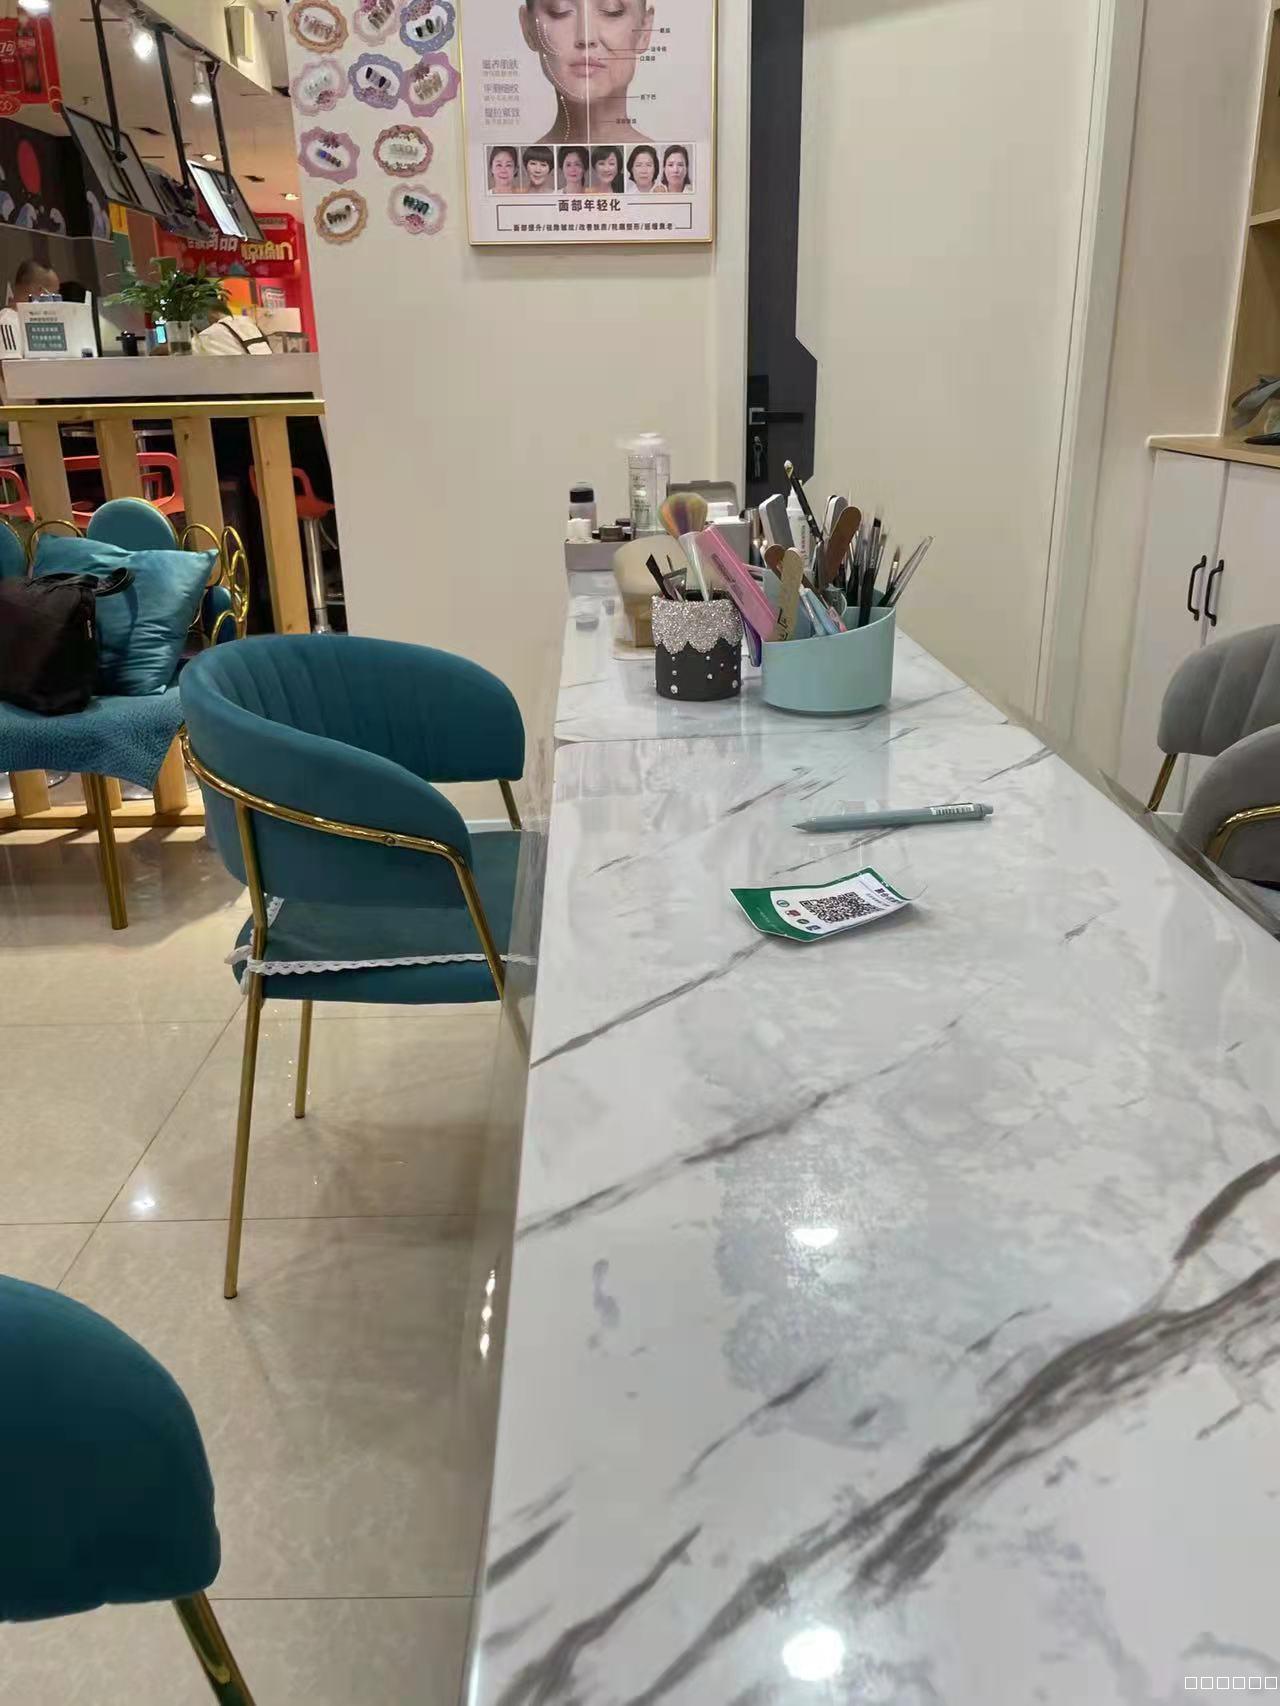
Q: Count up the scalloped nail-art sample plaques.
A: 10